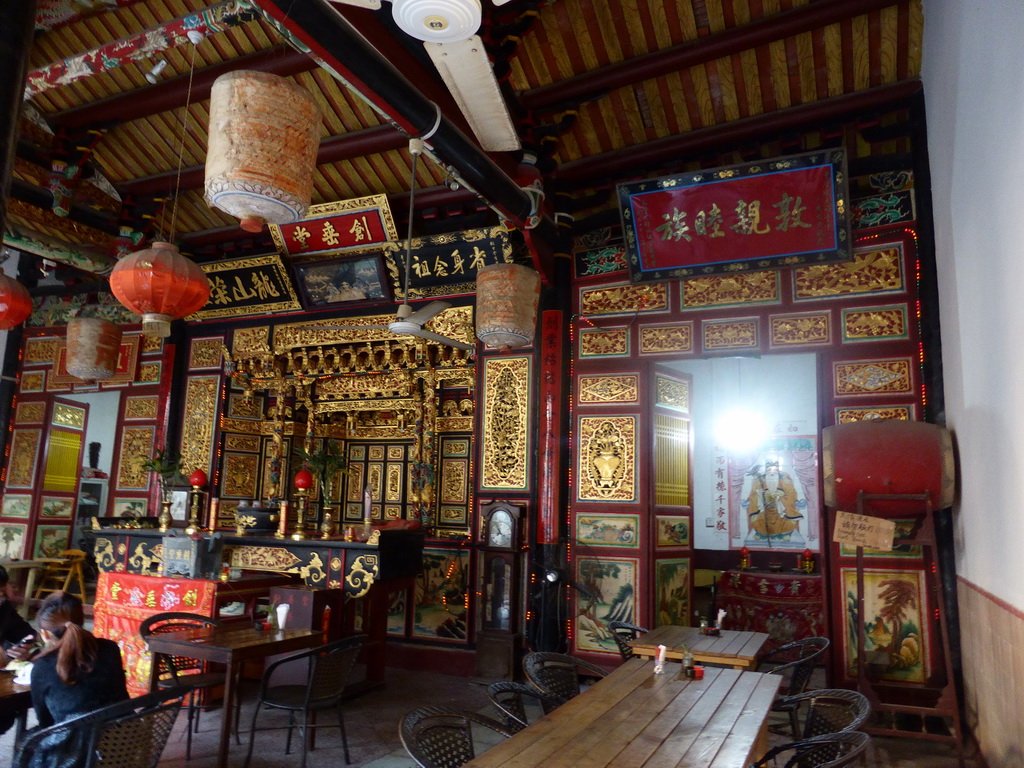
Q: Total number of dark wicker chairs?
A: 10